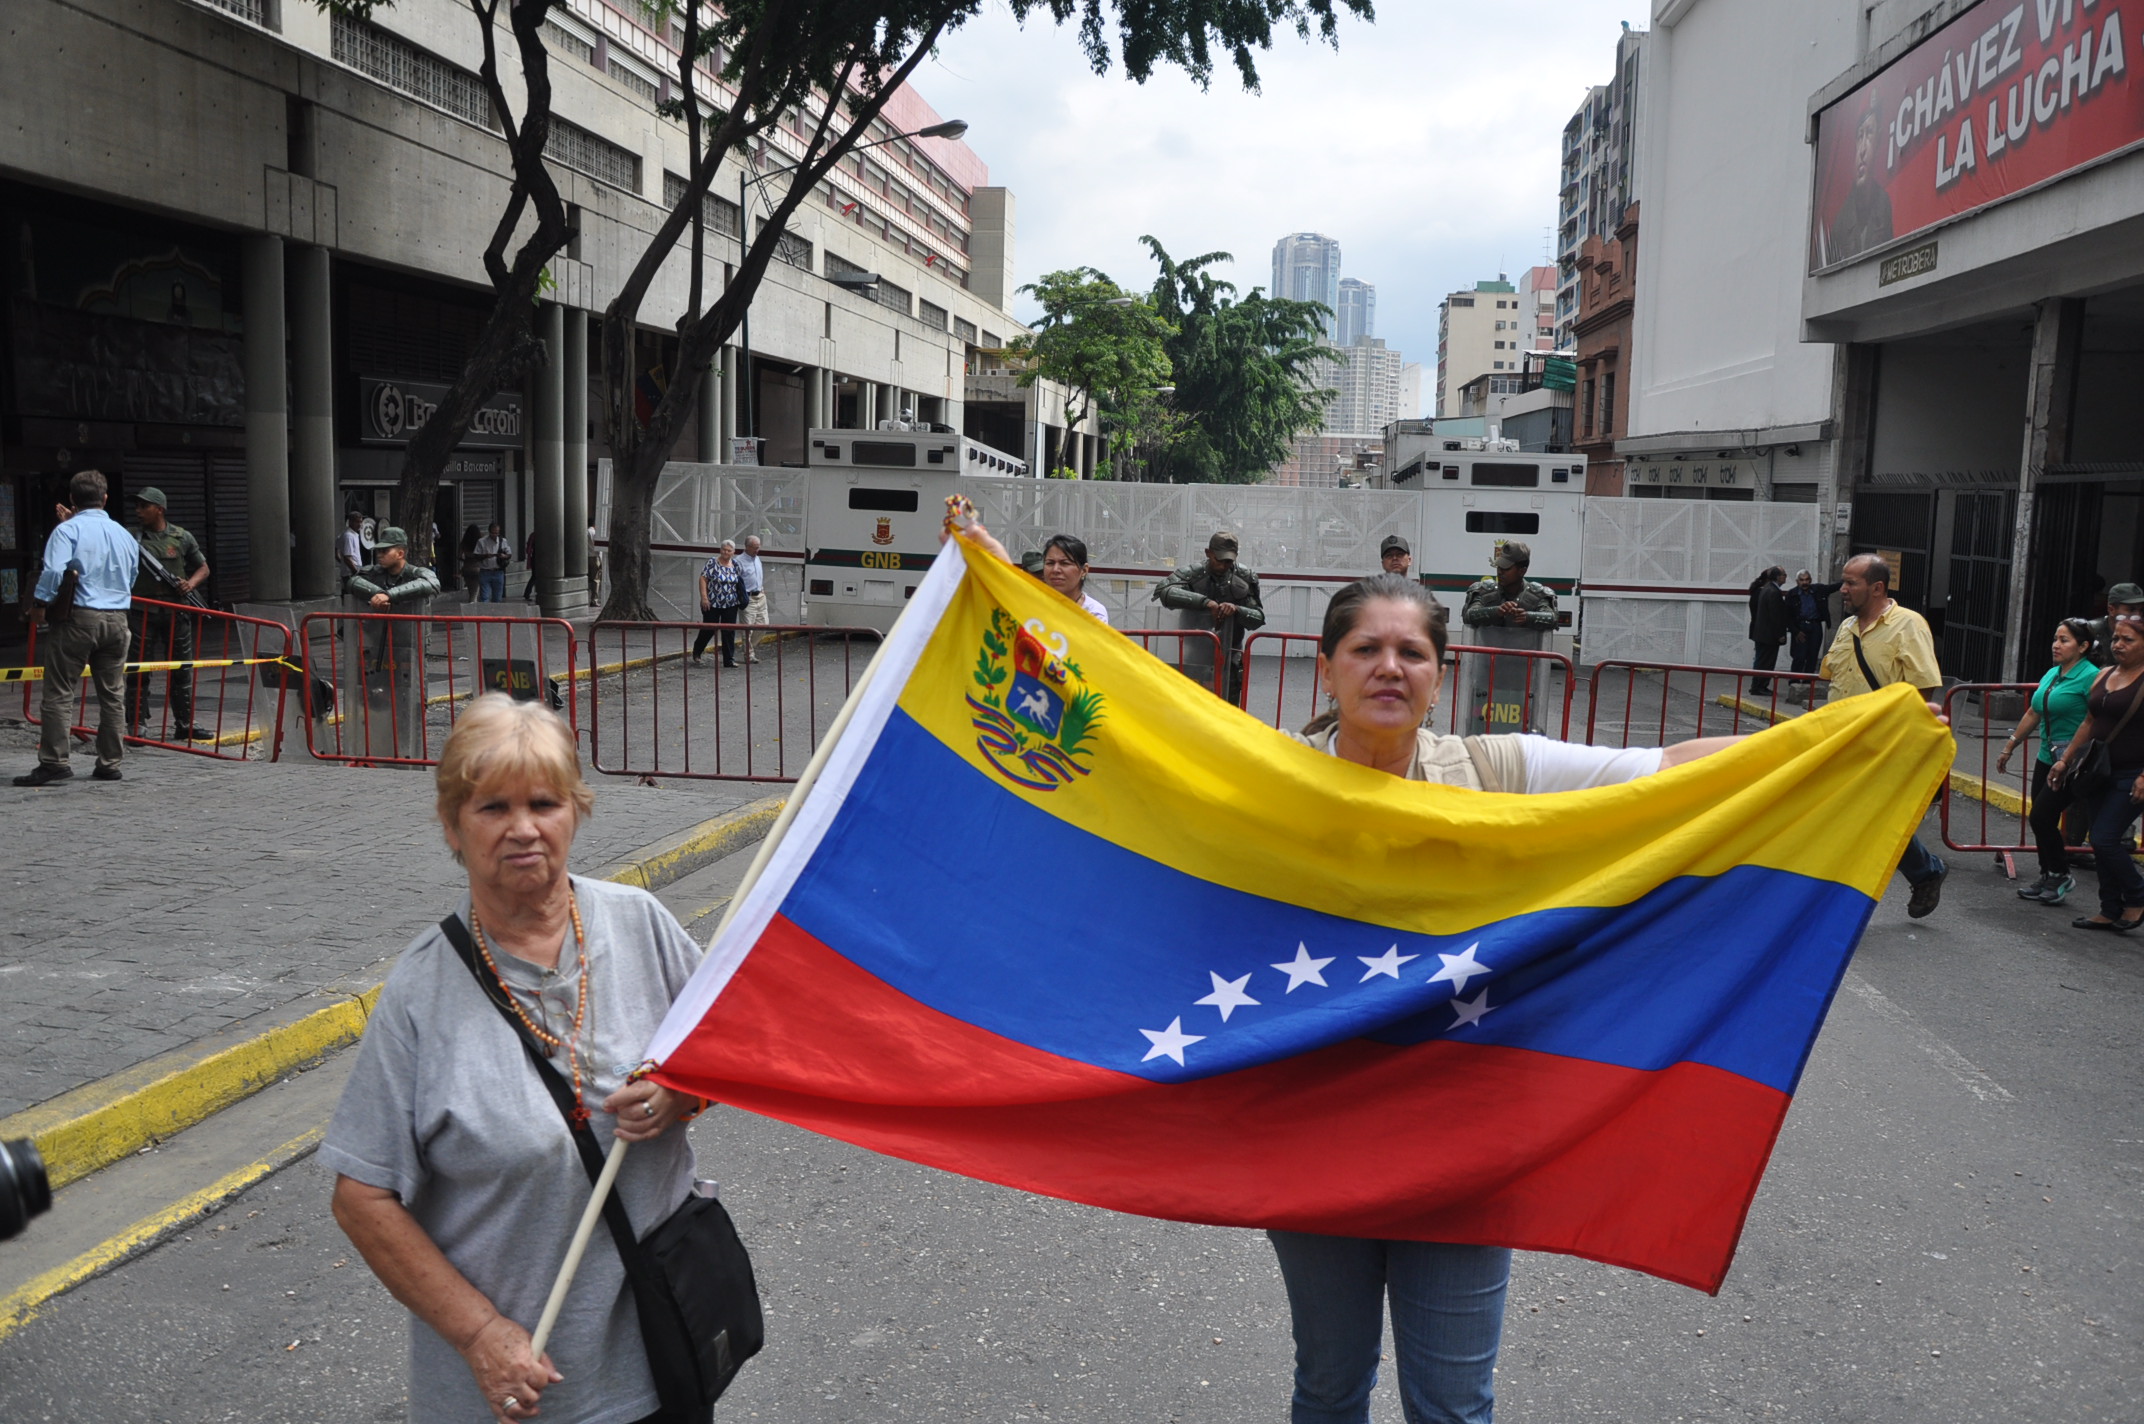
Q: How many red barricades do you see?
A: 7